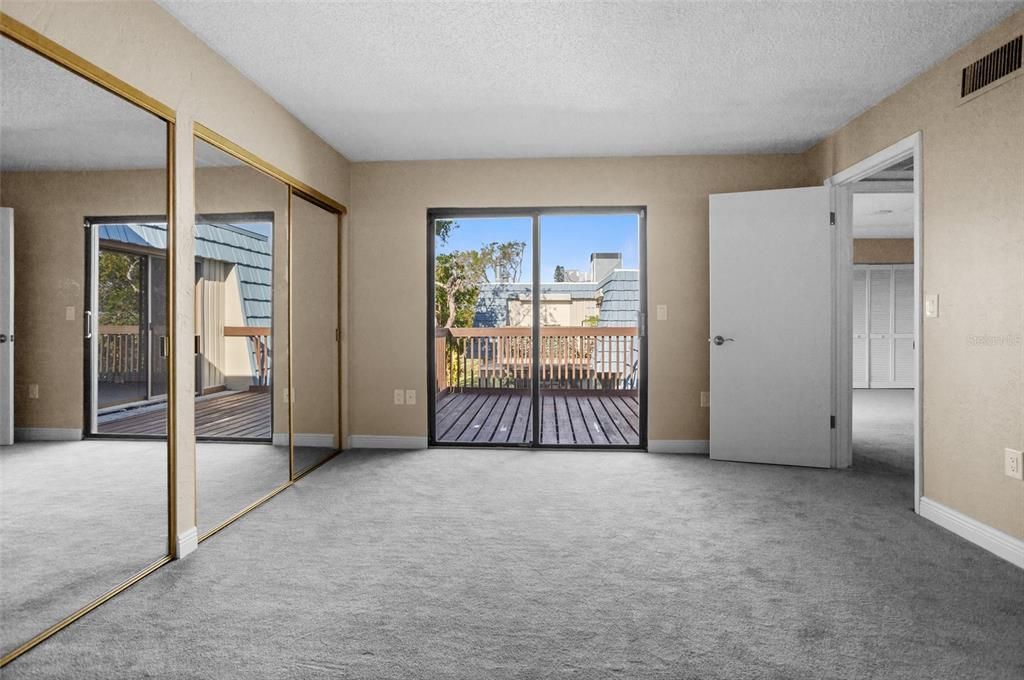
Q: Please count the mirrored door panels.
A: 3